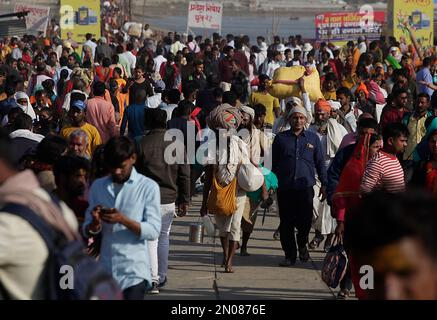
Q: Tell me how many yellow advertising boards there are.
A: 2